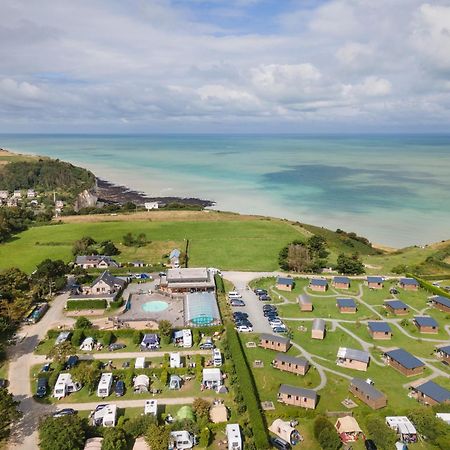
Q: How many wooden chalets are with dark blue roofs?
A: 13